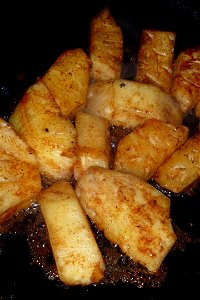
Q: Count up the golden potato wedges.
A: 12